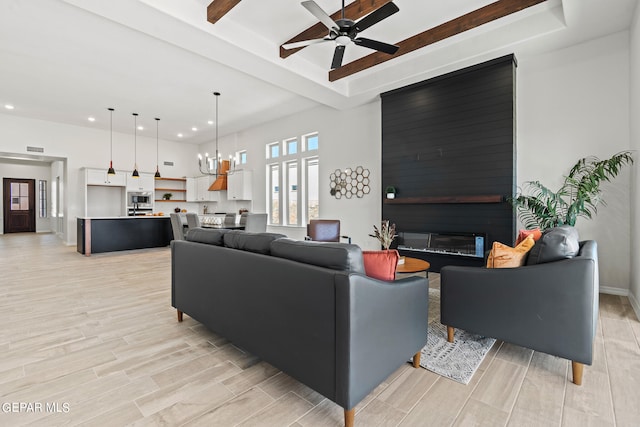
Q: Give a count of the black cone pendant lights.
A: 3